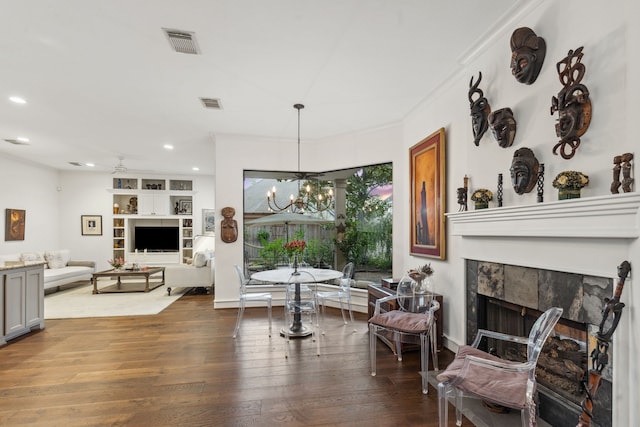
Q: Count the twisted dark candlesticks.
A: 2